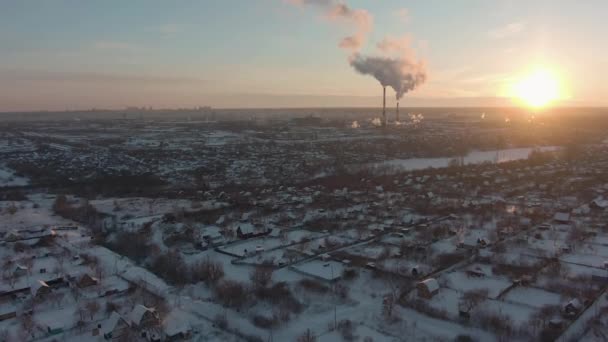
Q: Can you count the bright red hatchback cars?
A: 0